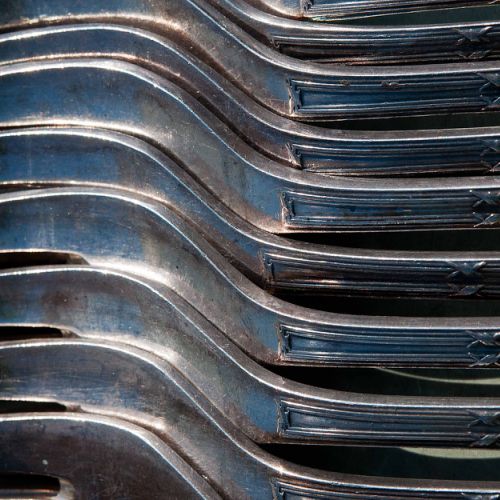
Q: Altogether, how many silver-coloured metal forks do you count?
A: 10